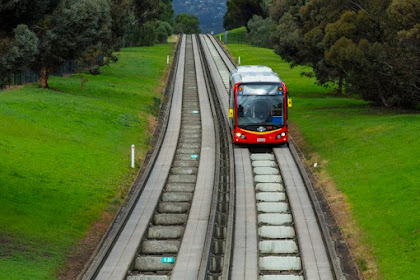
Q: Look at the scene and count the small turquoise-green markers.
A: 3